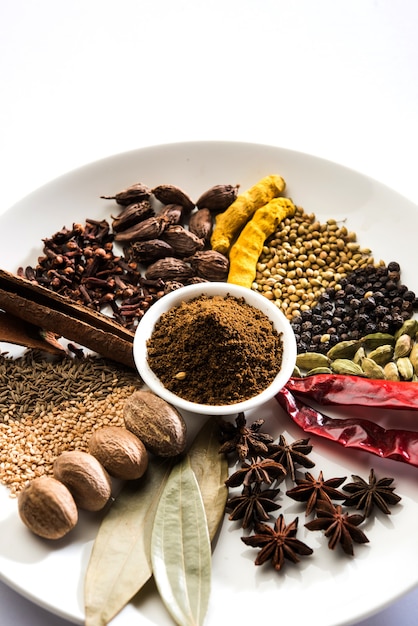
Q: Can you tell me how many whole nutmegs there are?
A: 4